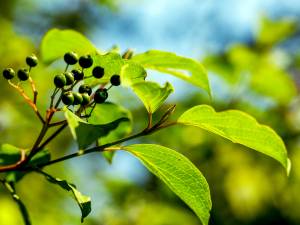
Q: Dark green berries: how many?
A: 15